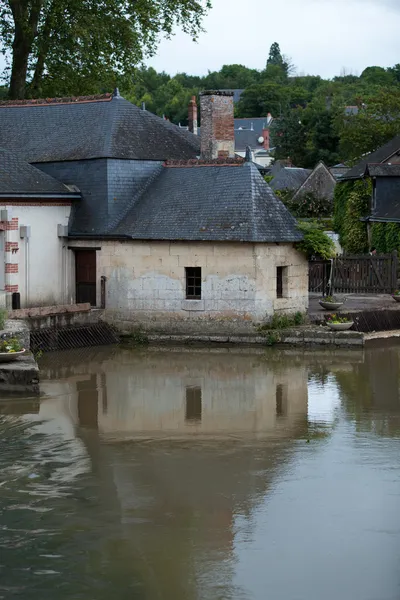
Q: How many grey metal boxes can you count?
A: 3